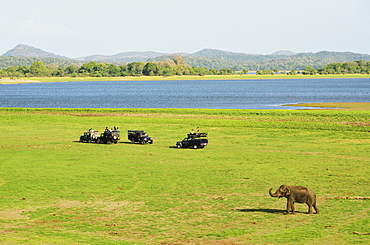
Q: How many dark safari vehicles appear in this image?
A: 4